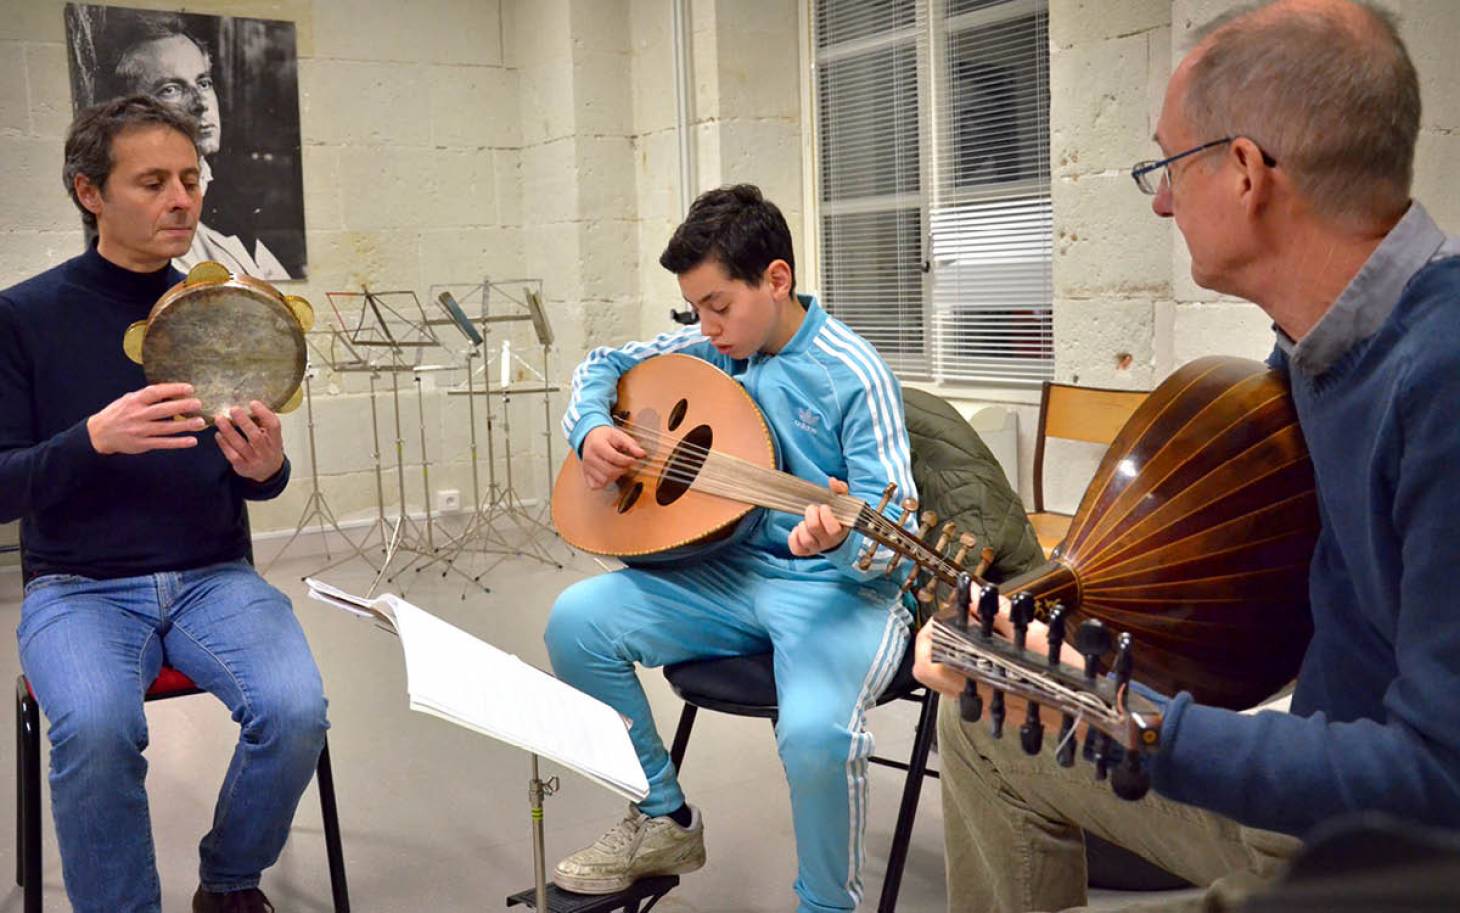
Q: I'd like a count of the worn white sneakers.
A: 1